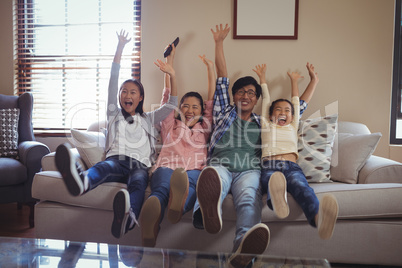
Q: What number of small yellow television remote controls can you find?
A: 0